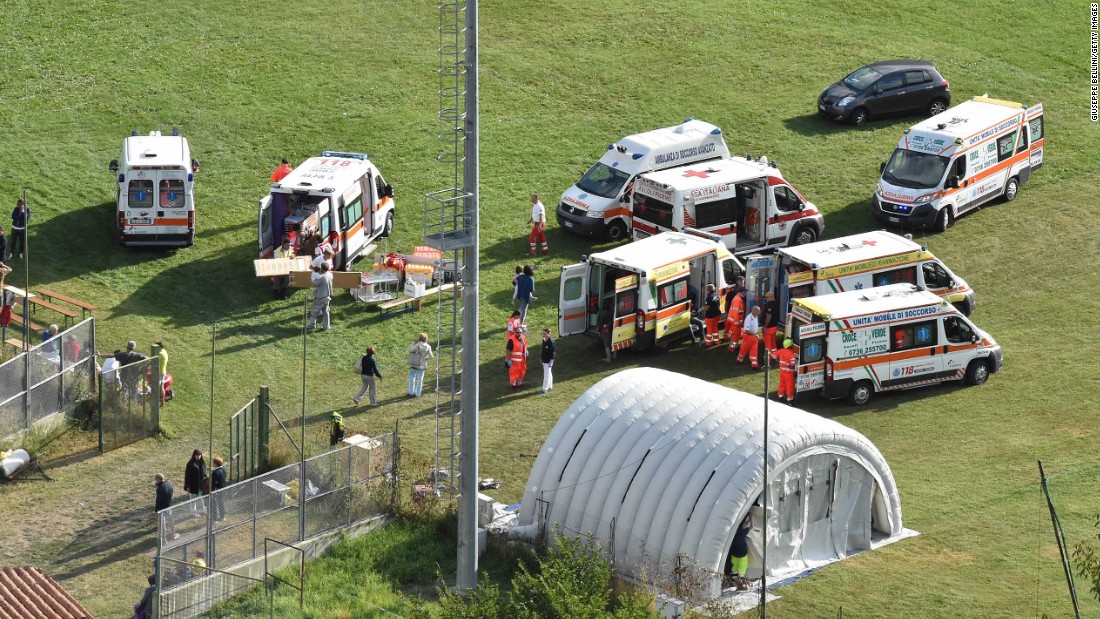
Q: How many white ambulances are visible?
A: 8